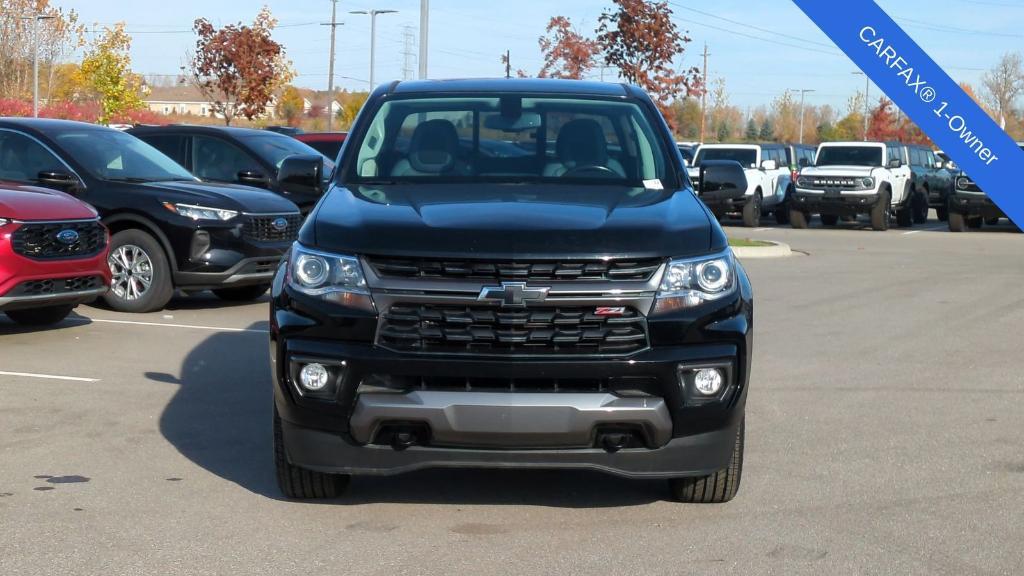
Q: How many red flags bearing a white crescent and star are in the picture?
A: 0